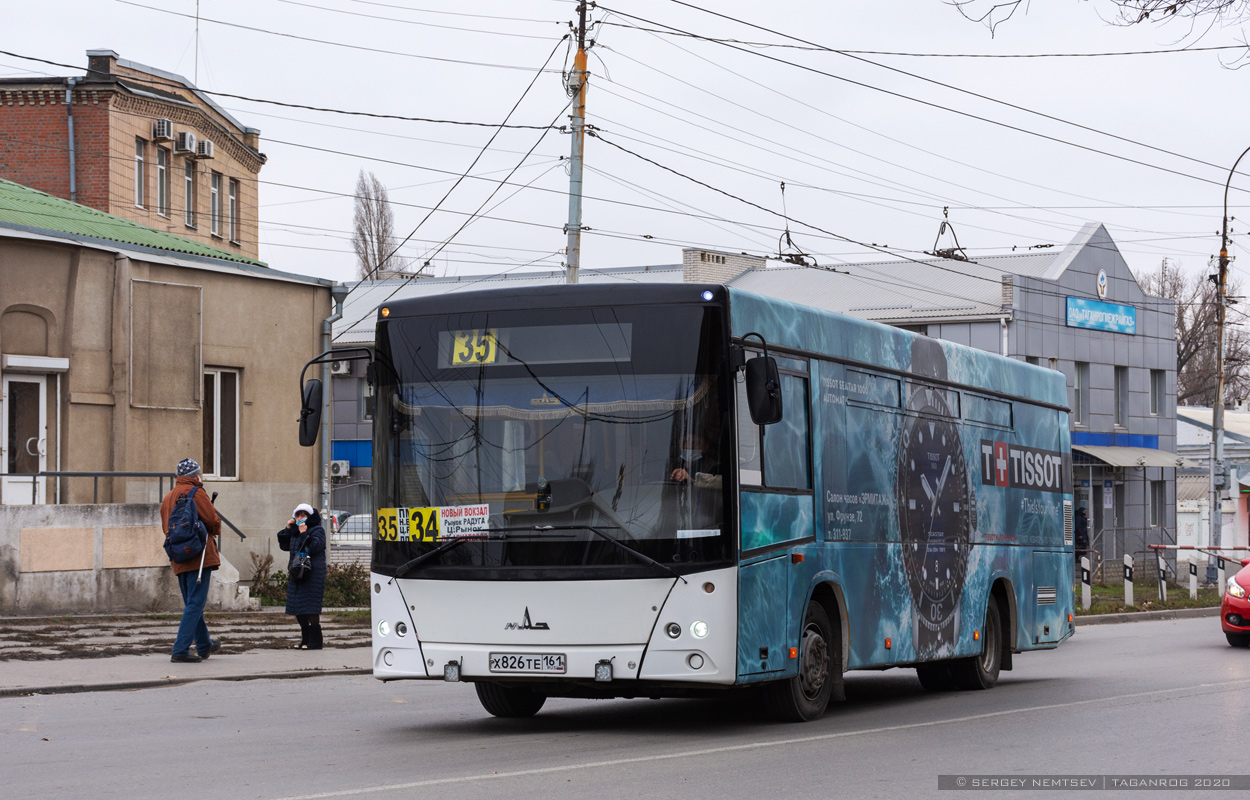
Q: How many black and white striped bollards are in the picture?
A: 5